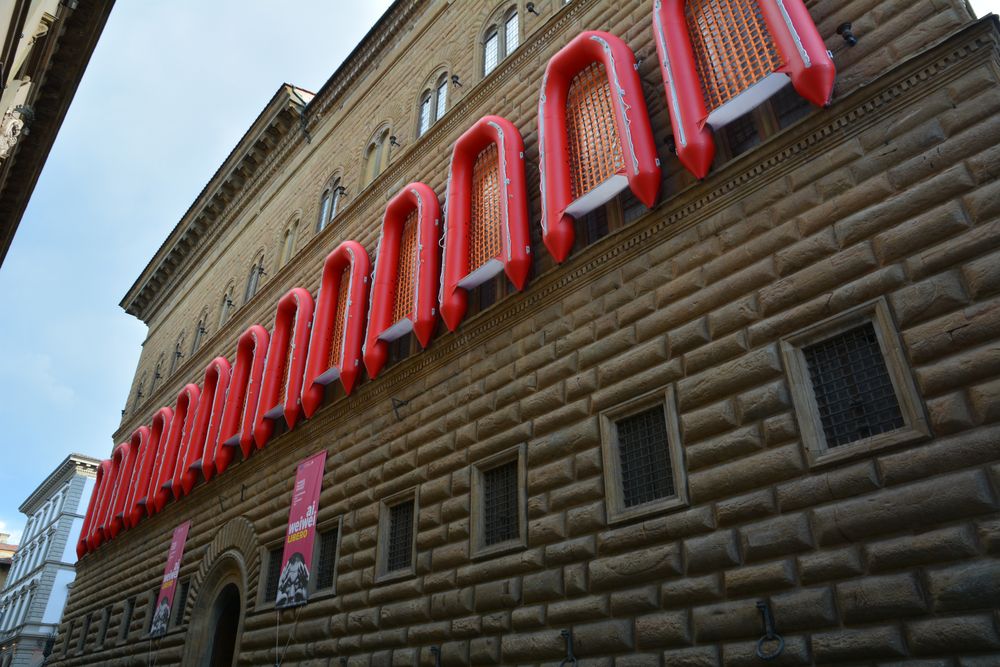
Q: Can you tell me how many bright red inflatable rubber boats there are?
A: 13